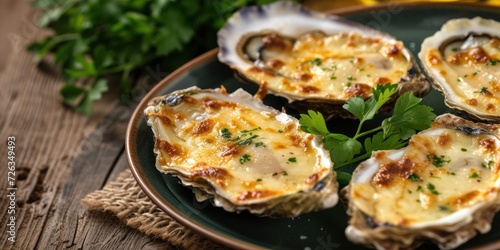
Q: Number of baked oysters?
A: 4